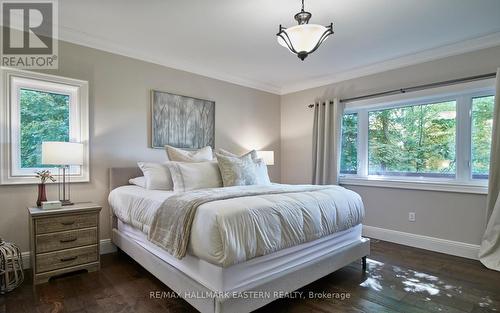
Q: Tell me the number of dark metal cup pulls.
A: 3